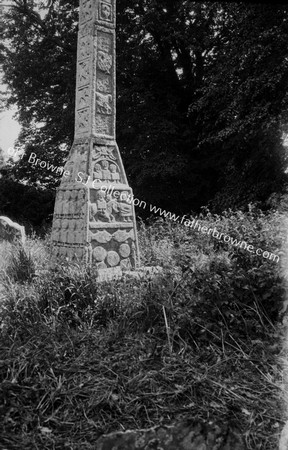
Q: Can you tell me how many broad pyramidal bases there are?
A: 1